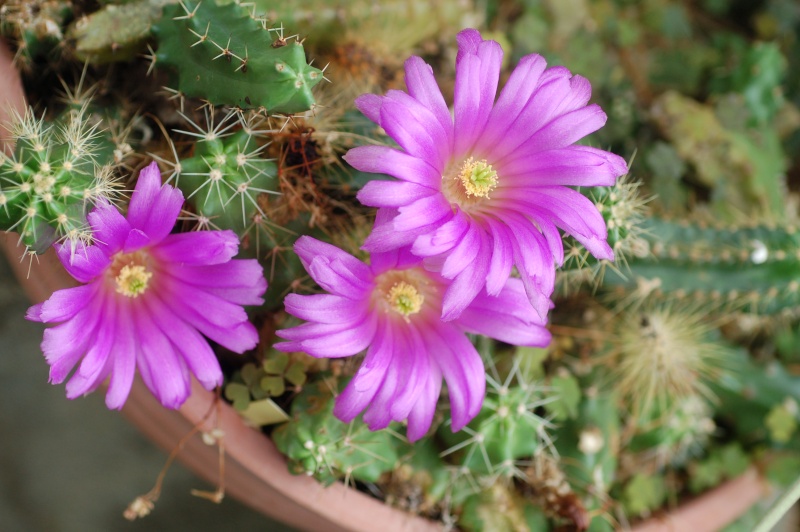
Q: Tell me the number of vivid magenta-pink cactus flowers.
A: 3